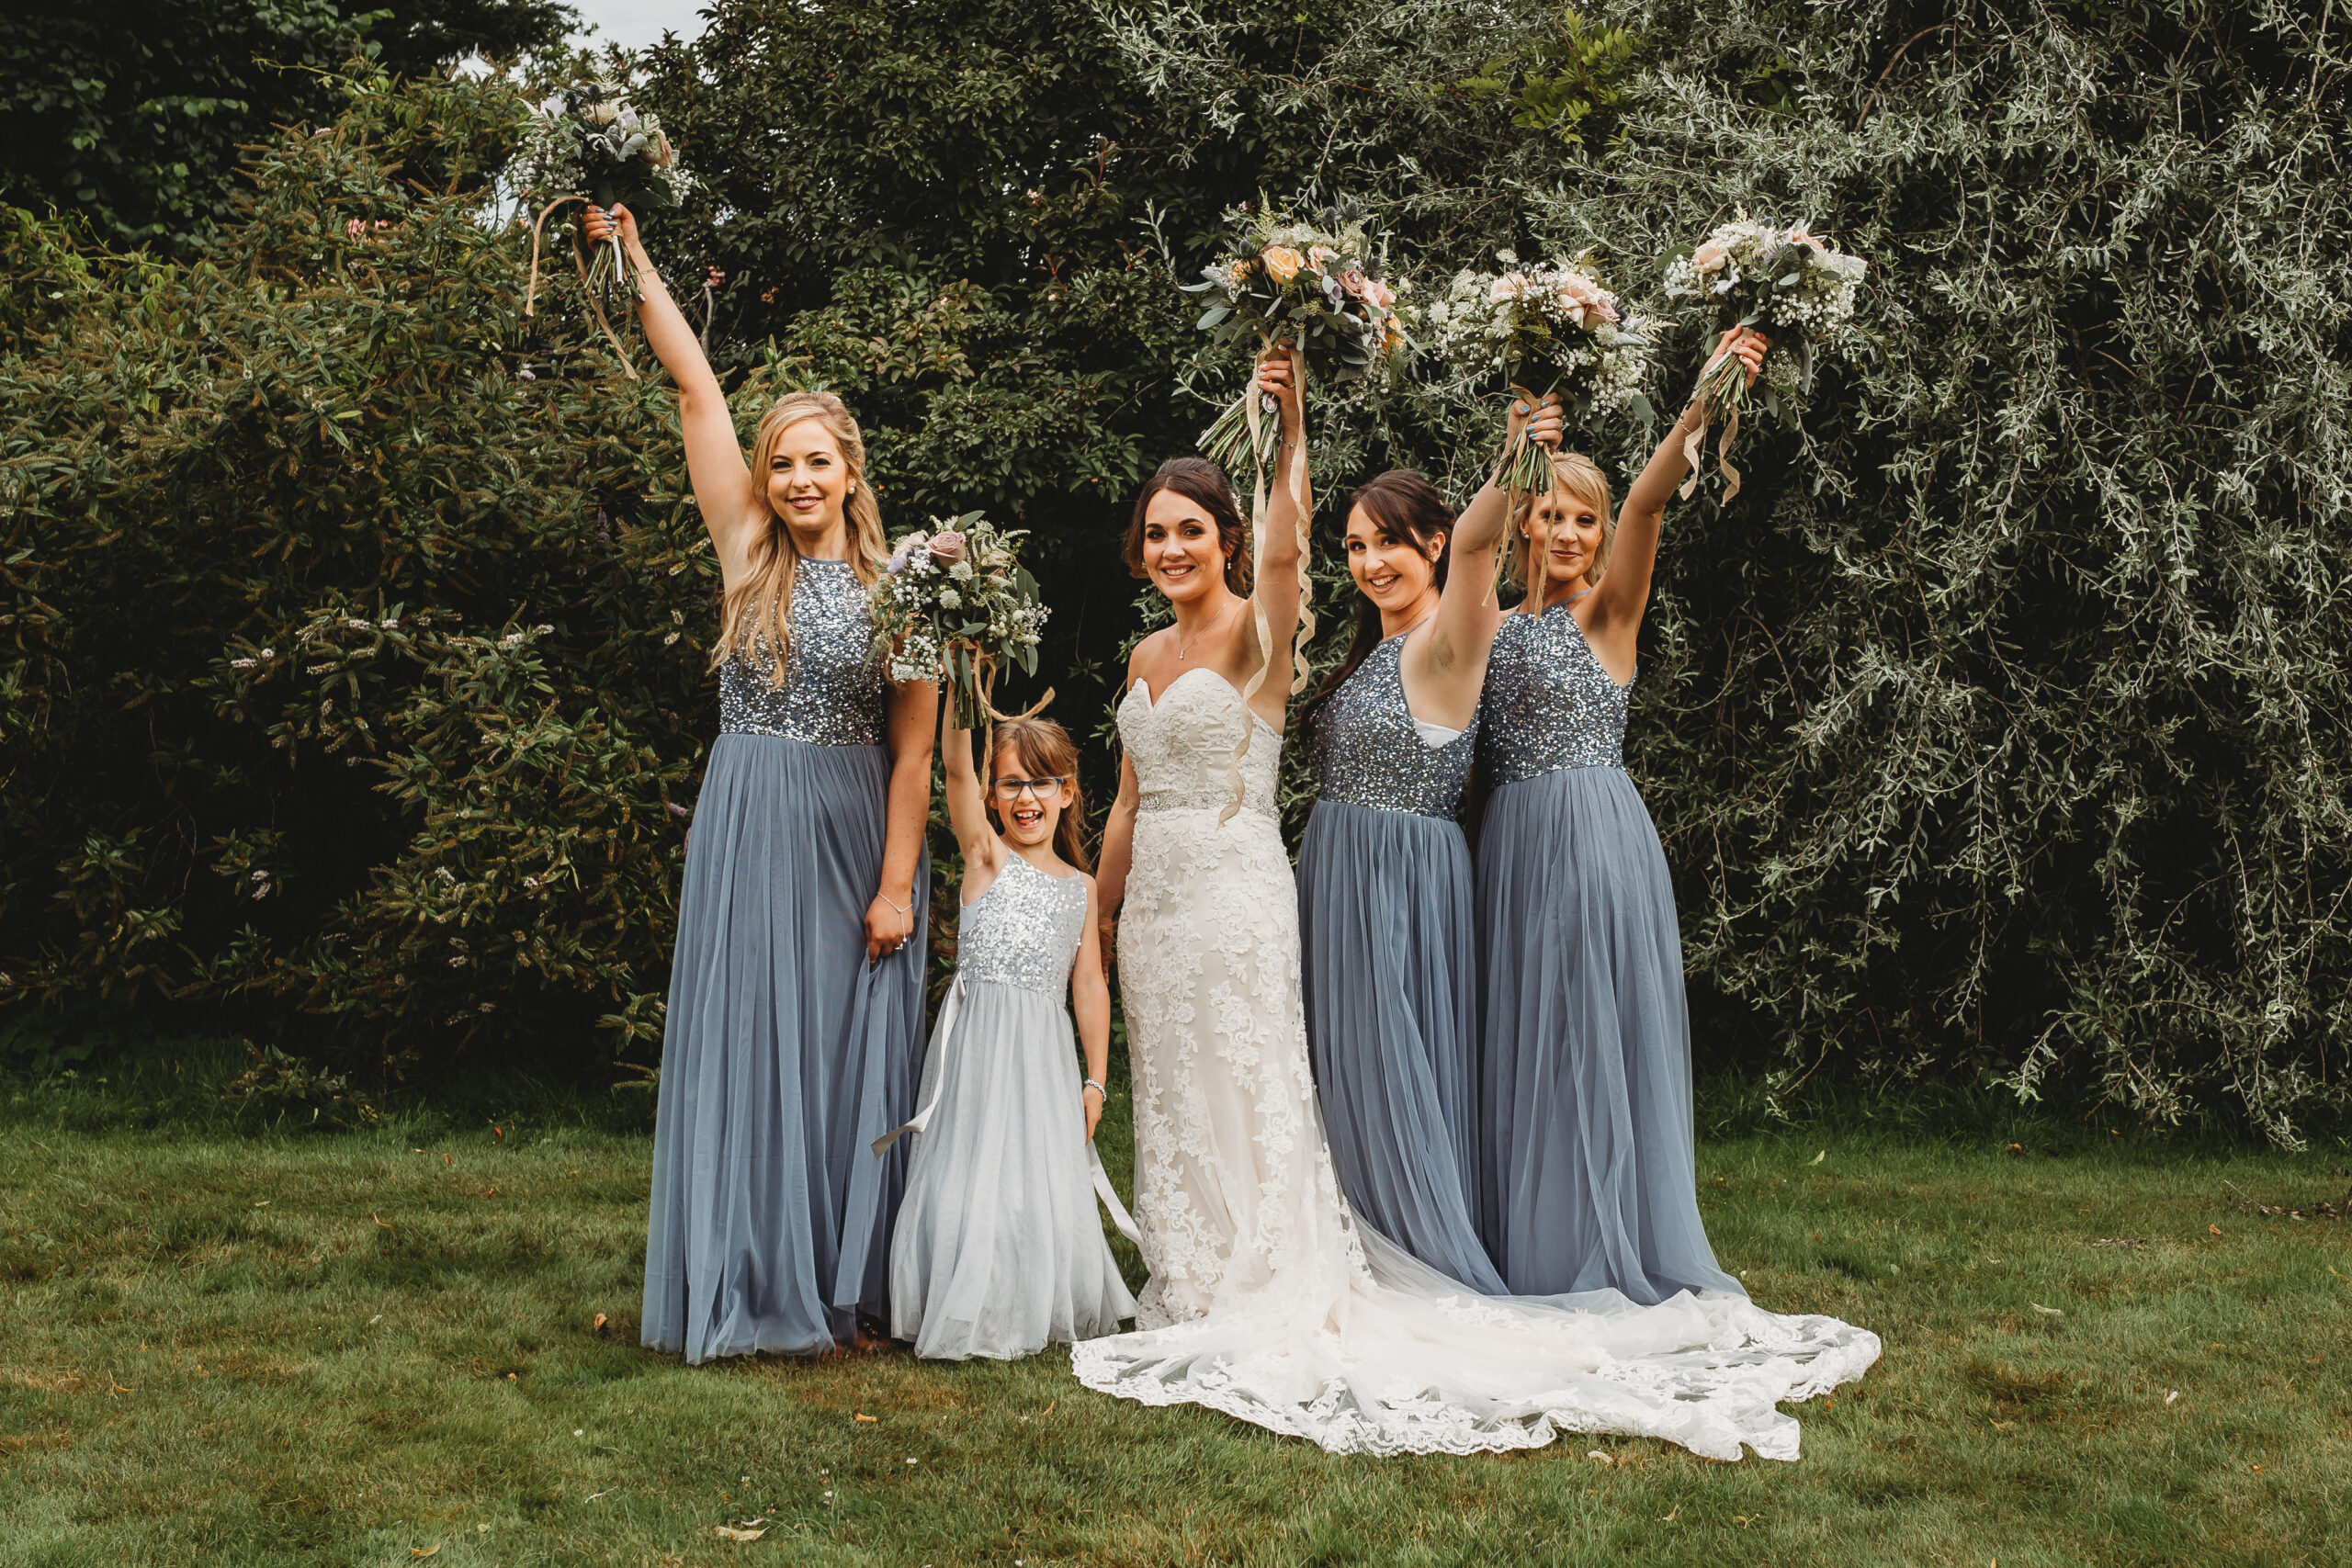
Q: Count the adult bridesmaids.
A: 3